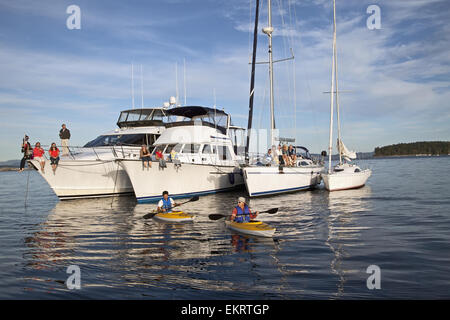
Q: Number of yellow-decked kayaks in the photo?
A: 2